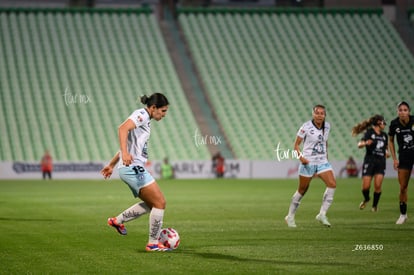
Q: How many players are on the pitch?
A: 4